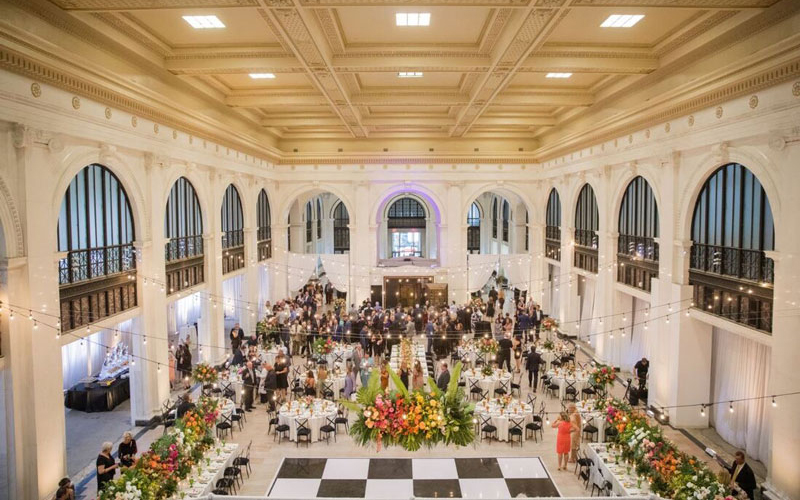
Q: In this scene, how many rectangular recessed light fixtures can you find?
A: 6